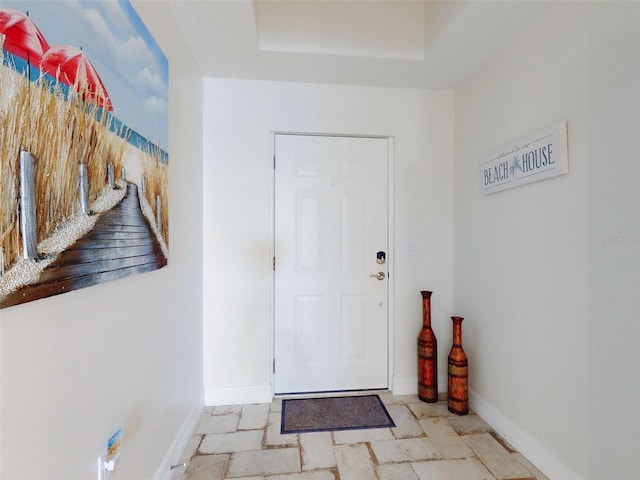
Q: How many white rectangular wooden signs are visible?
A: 1